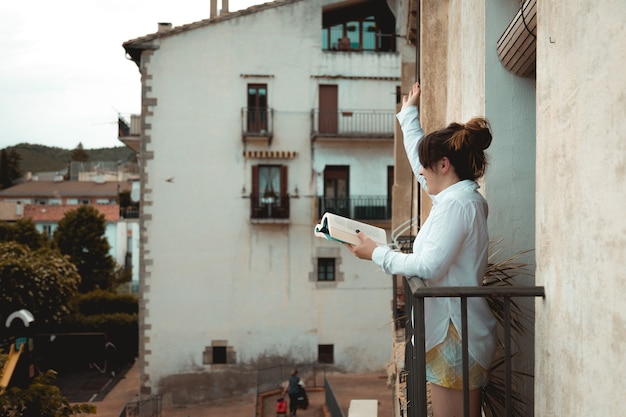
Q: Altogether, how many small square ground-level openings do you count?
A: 2